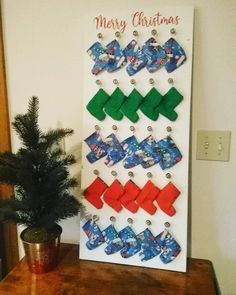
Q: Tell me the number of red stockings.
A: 5